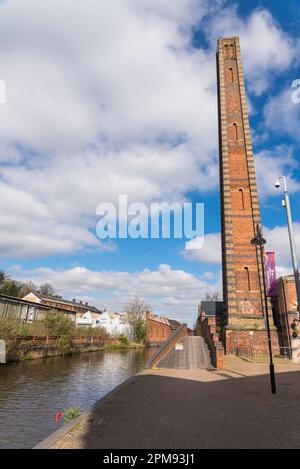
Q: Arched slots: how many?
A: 4